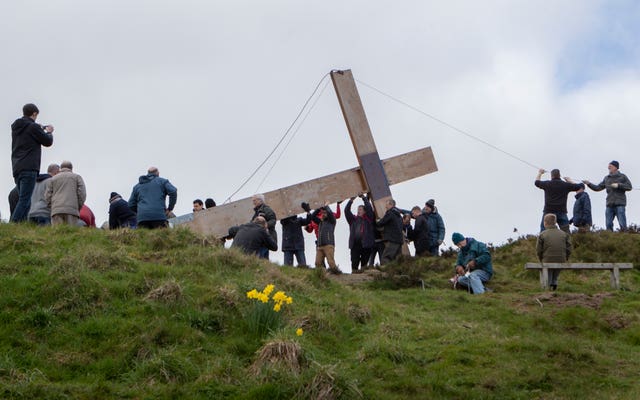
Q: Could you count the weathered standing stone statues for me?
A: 0